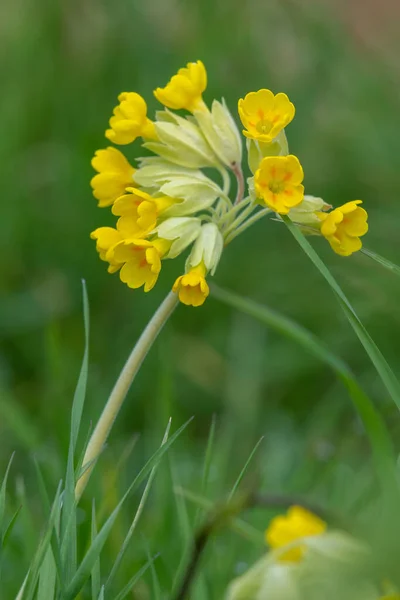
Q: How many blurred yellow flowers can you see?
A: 1